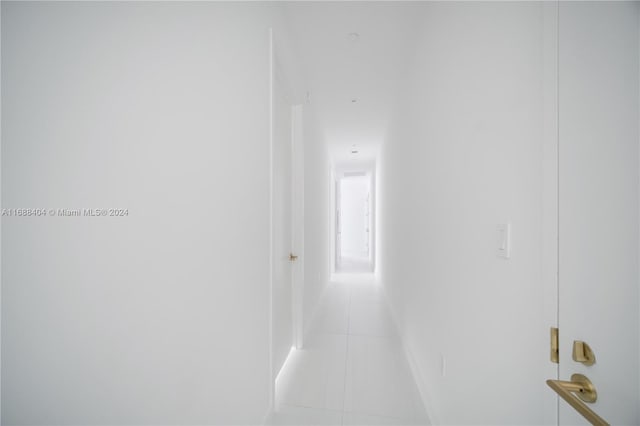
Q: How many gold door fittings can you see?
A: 4